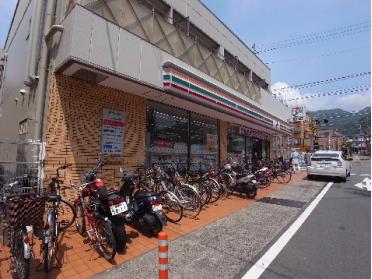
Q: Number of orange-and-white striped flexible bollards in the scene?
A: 1